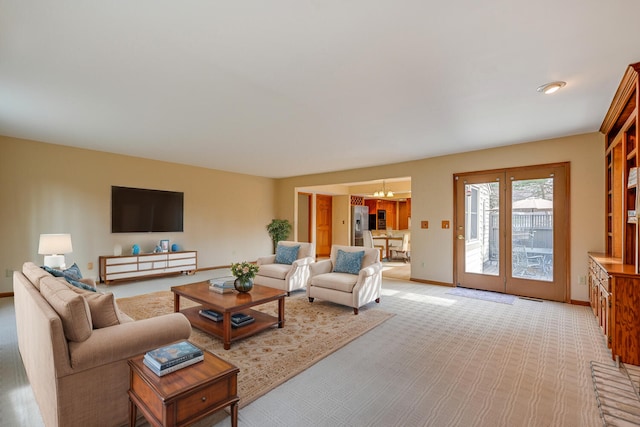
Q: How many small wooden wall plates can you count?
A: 2